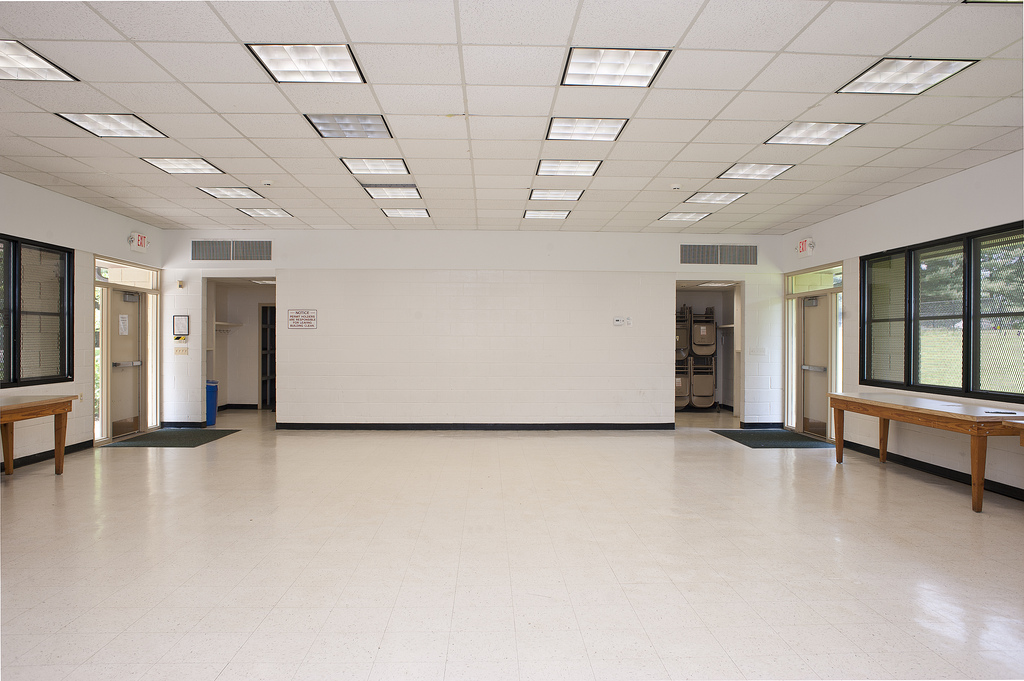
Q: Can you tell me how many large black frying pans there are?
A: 0